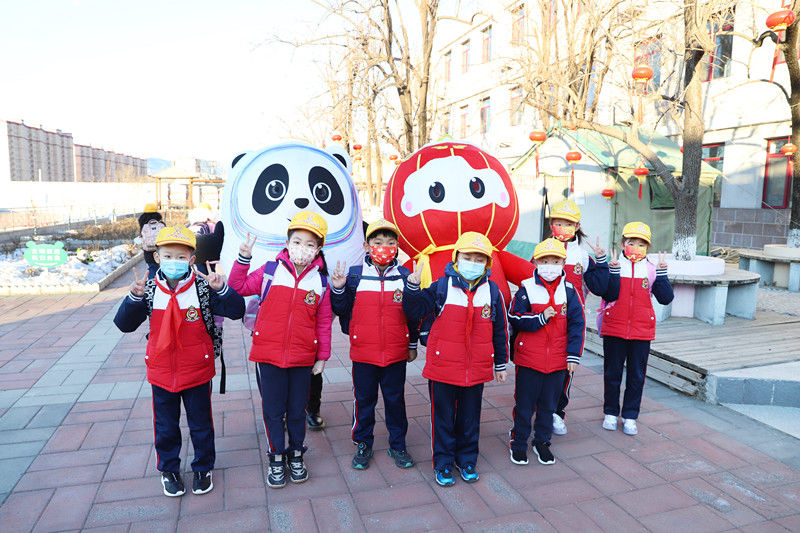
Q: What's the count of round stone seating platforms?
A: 2